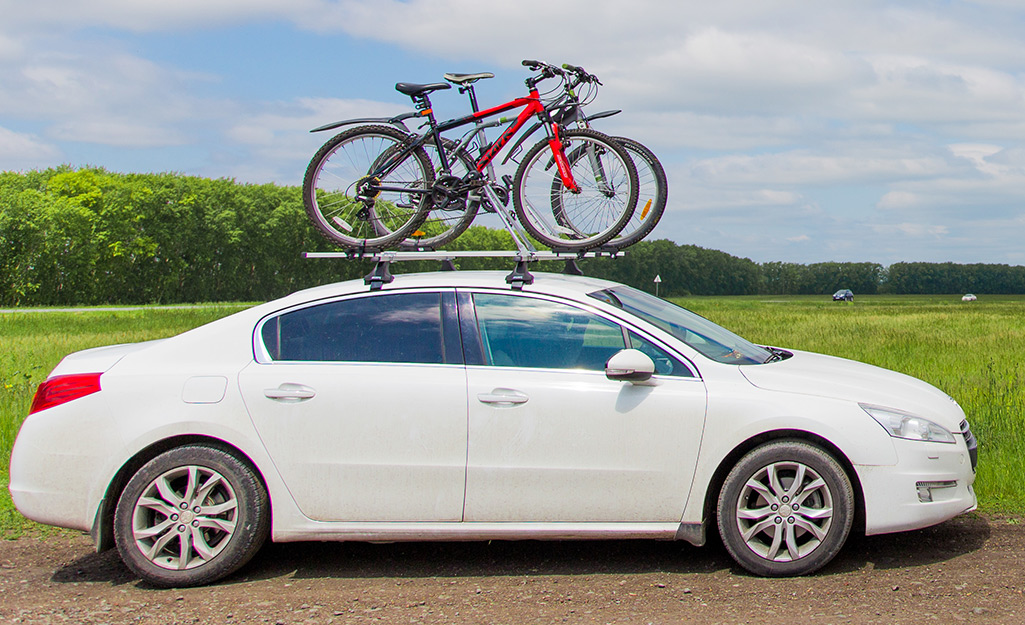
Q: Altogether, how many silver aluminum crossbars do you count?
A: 2